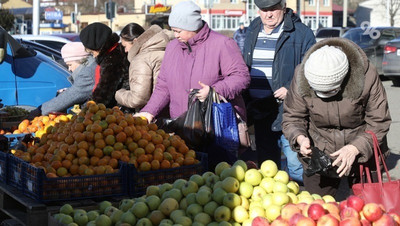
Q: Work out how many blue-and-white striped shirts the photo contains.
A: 1